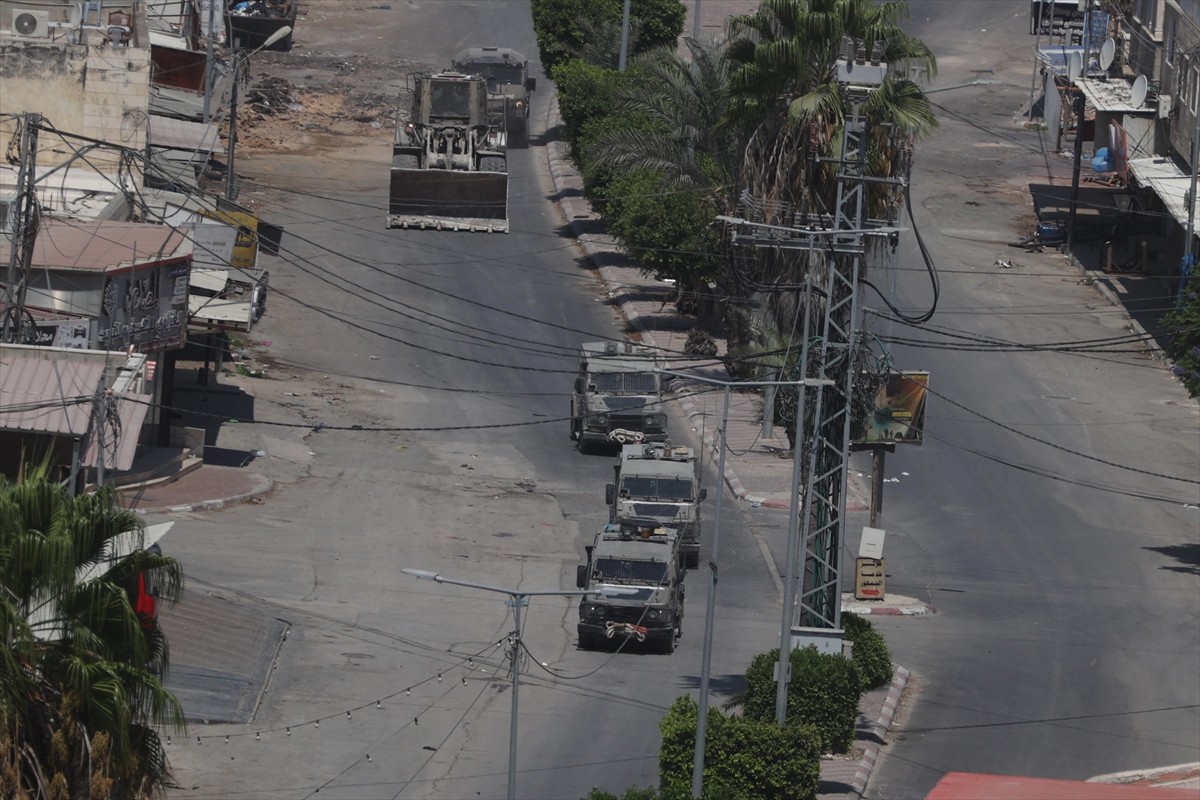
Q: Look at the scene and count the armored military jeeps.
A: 3